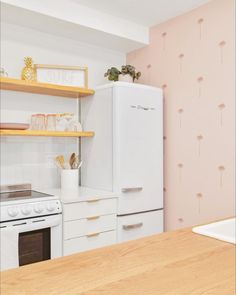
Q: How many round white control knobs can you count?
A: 4